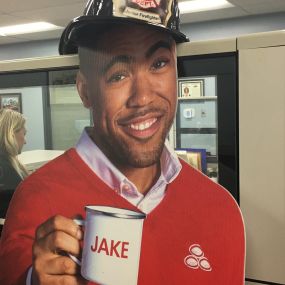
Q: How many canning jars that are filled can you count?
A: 0